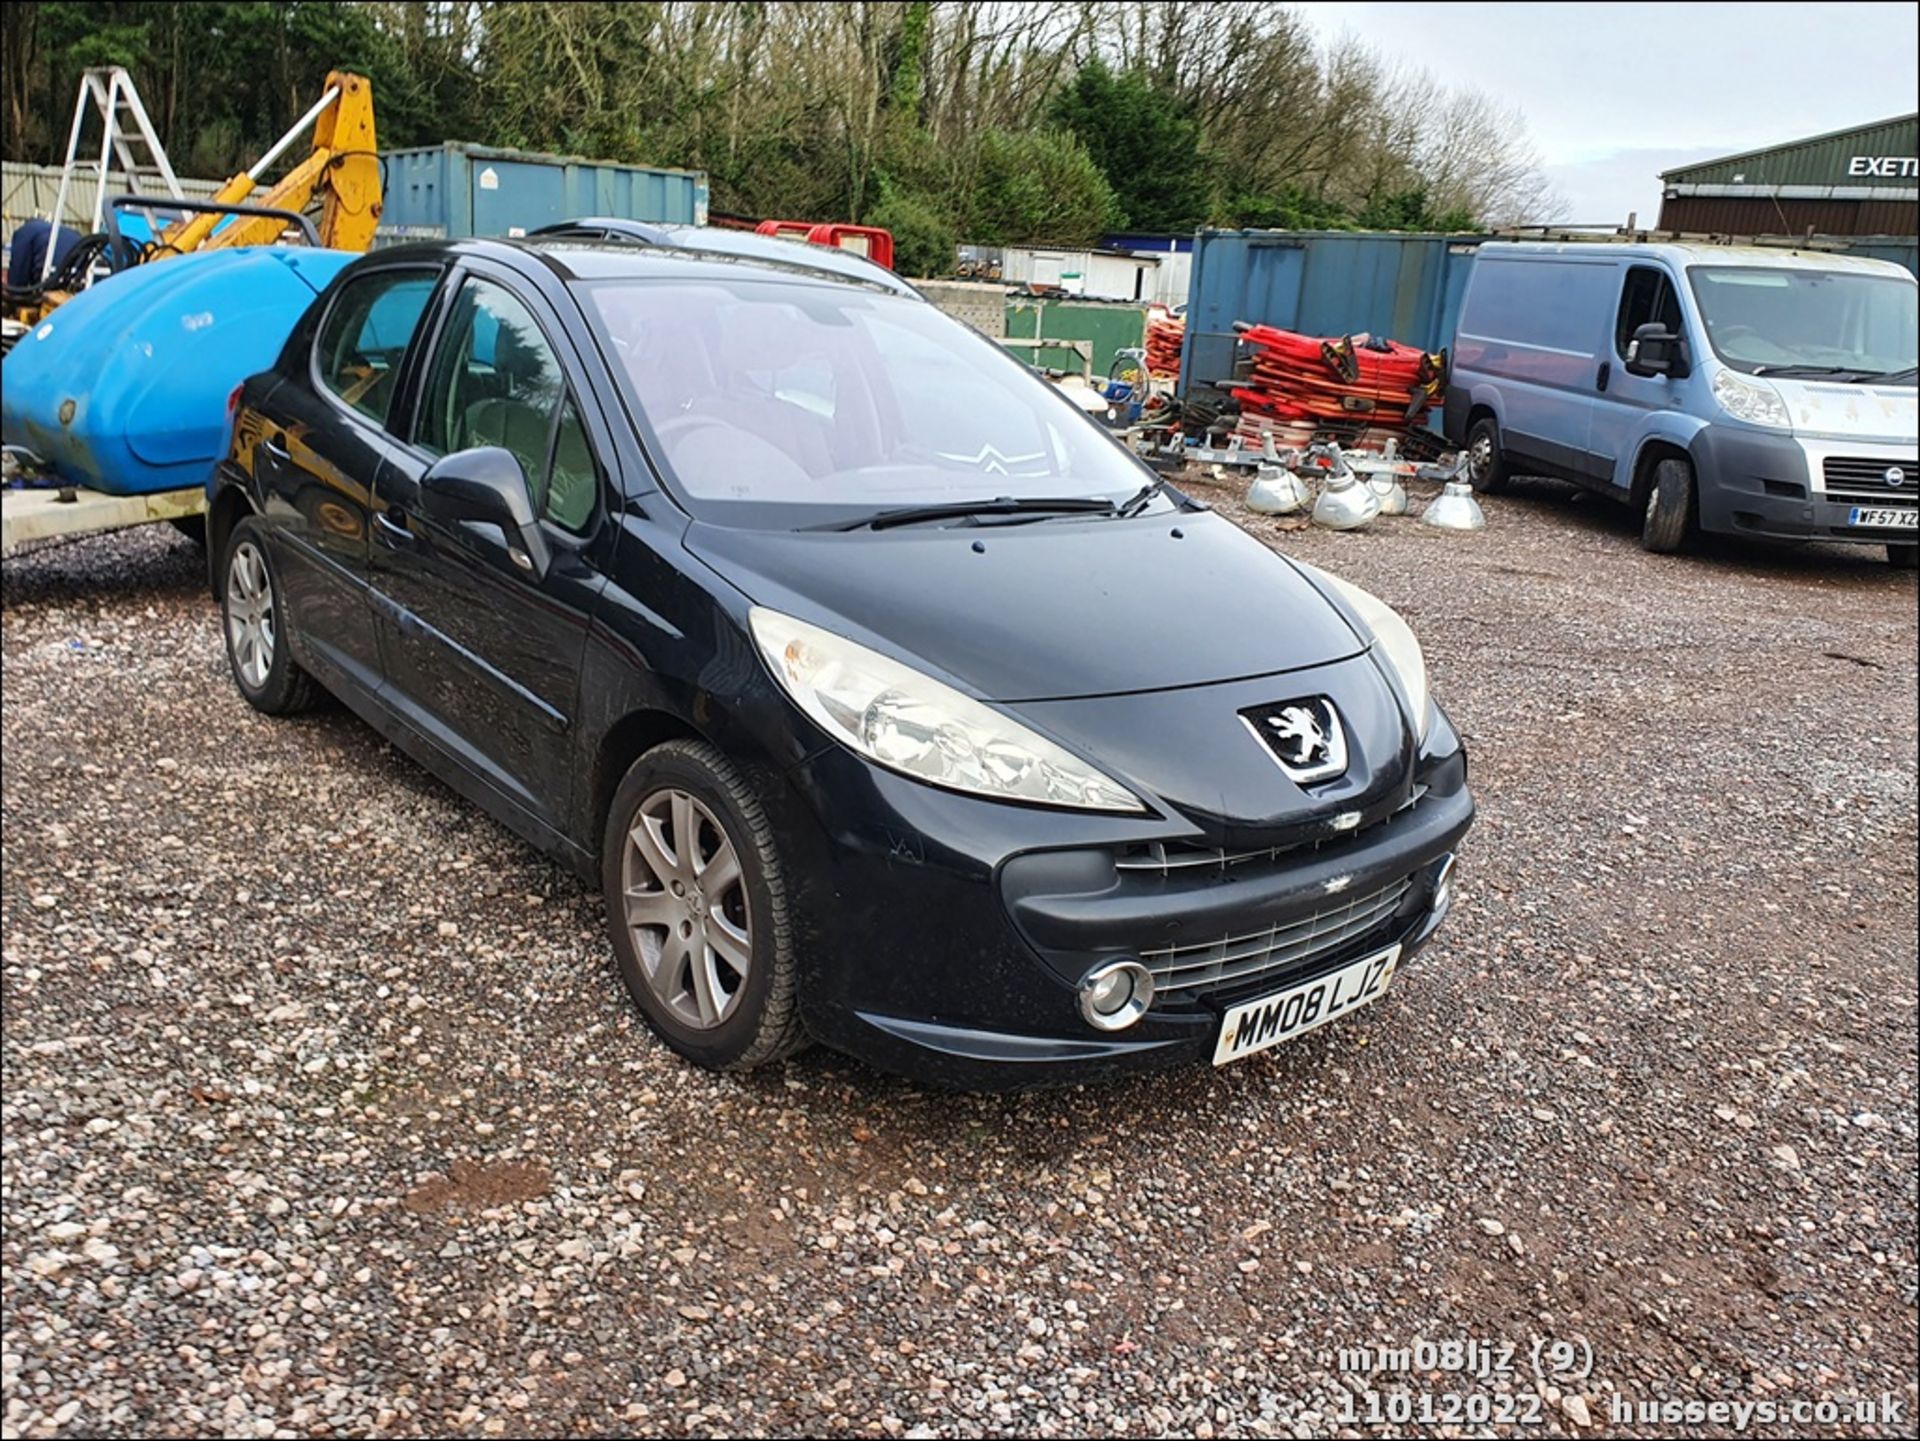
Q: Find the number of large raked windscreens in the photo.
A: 2